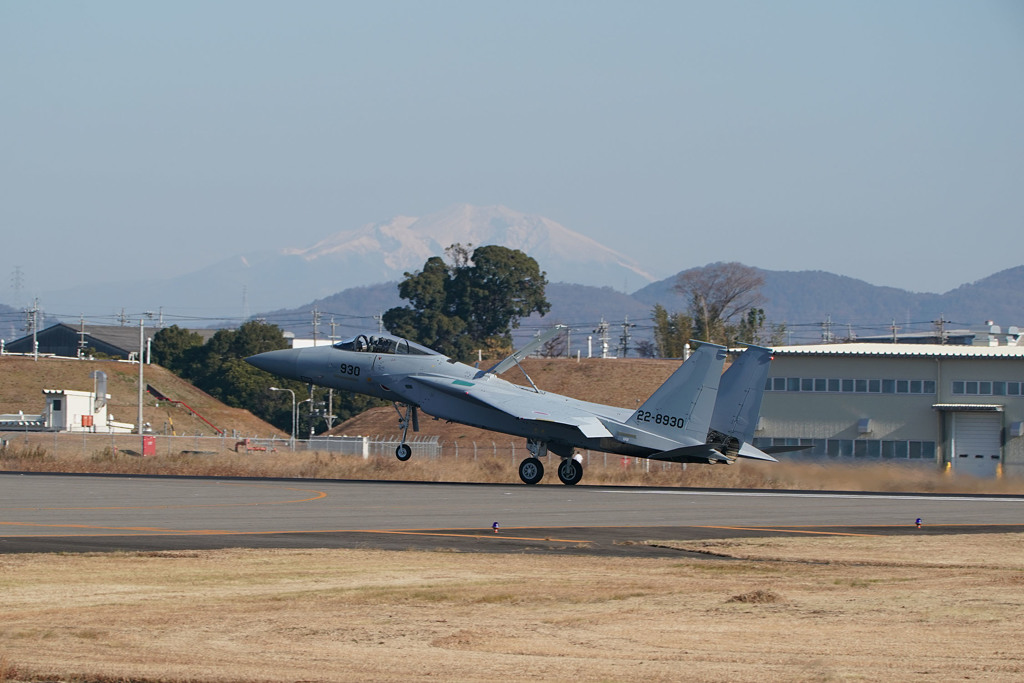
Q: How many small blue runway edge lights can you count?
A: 2